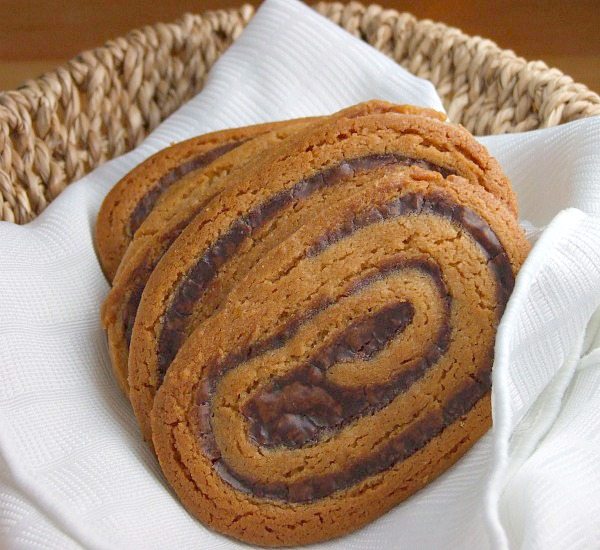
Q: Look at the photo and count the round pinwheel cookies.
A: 4